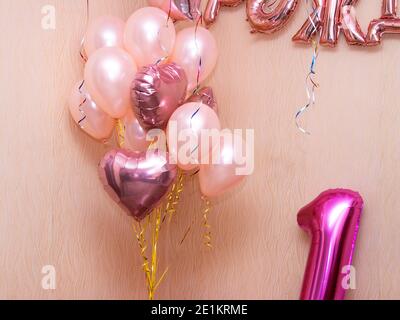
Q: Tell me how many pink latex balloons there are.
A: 8